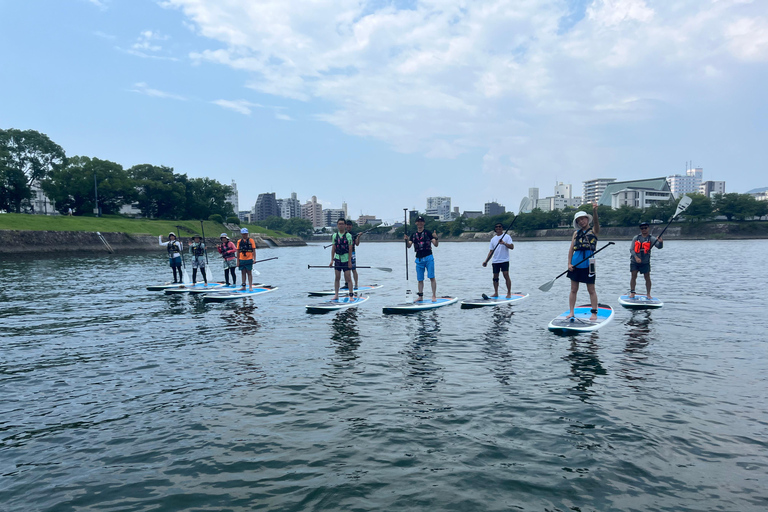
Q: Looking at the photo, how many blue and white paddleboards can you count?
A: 10